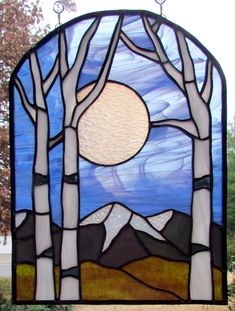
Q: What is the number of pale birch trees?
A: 3